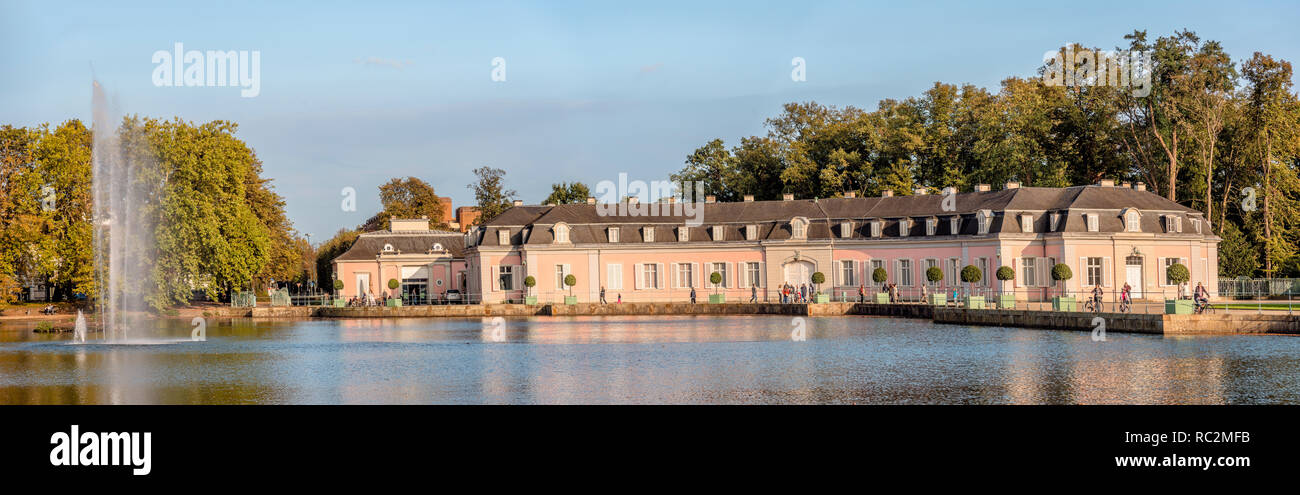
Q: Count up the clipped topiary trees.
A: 12